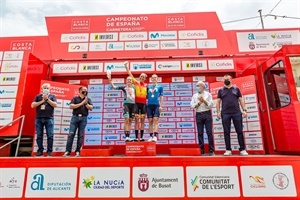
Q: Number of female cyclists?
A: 3